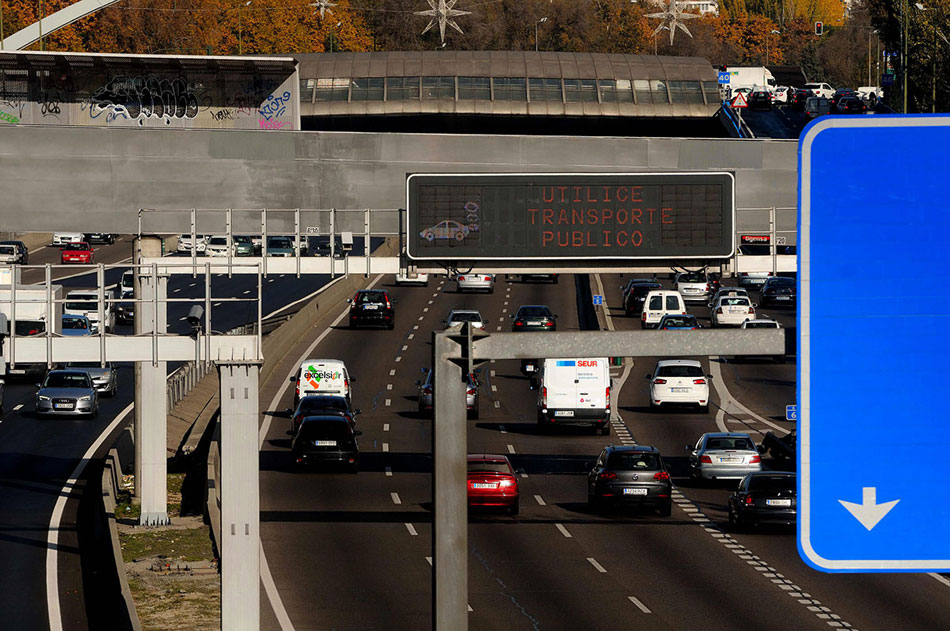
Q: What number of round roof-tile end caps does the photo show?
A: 0